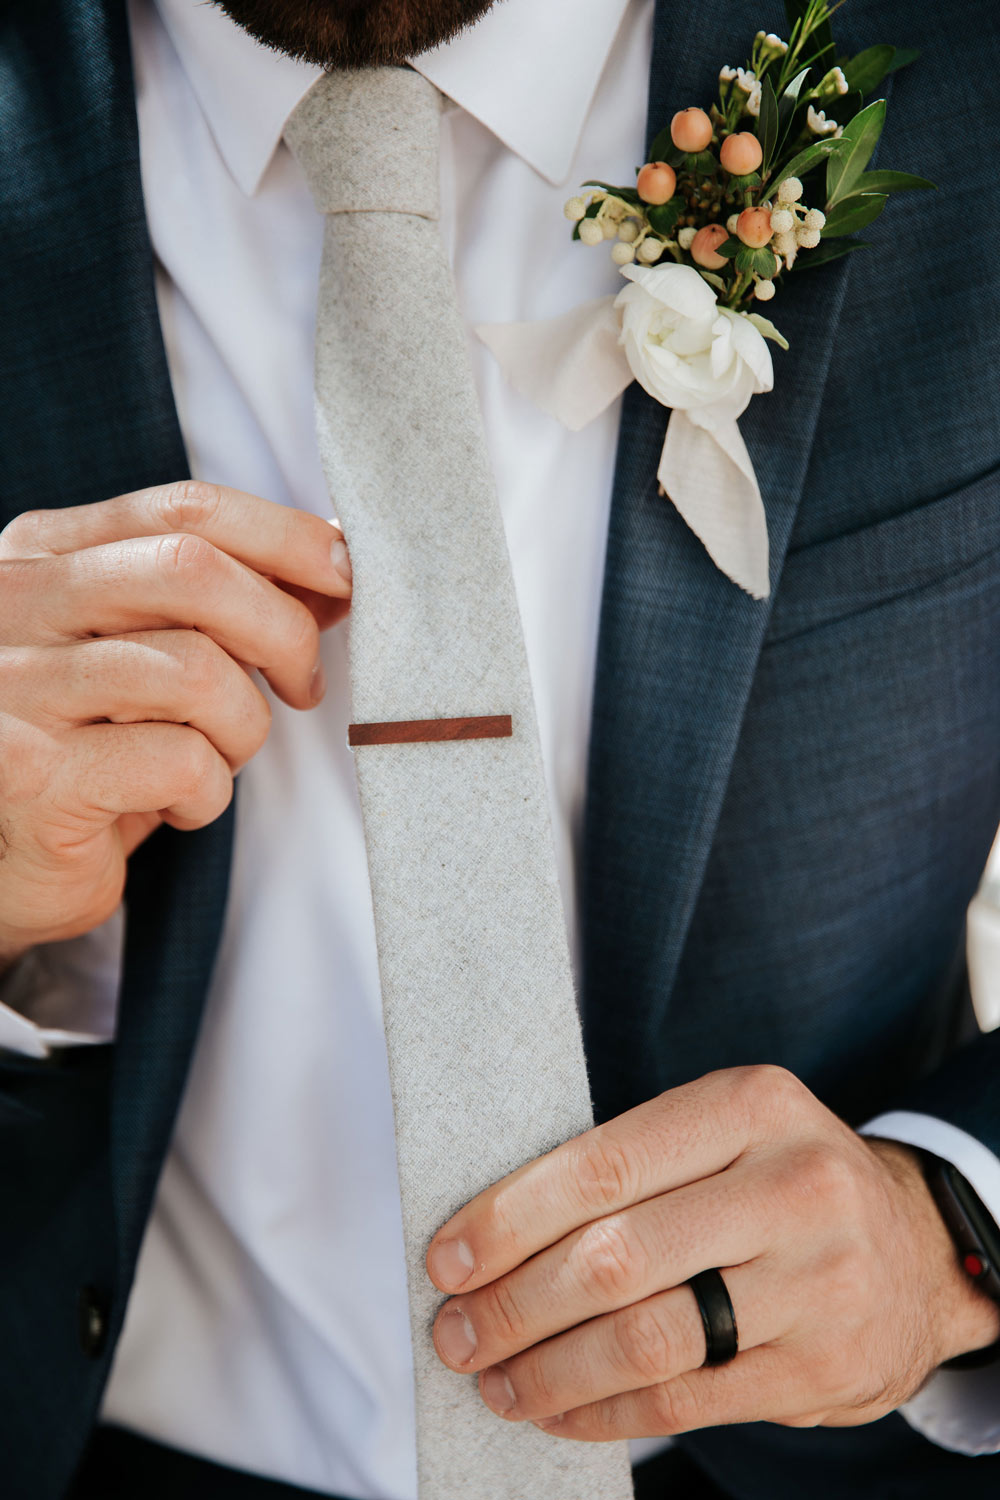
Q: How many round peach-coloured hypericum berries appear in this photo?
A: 5